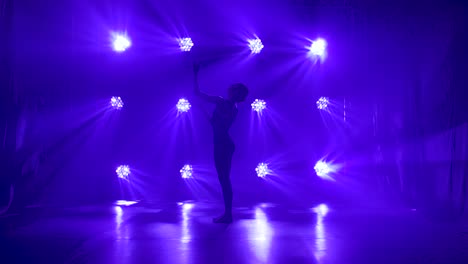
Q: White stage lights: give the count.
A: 12